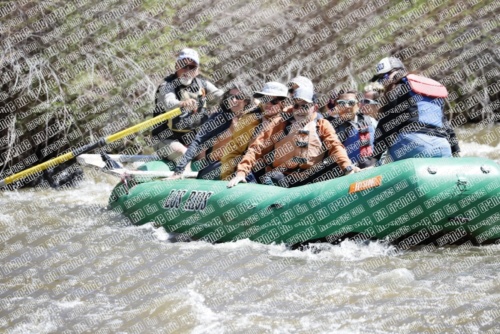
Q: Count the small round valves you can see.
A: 2